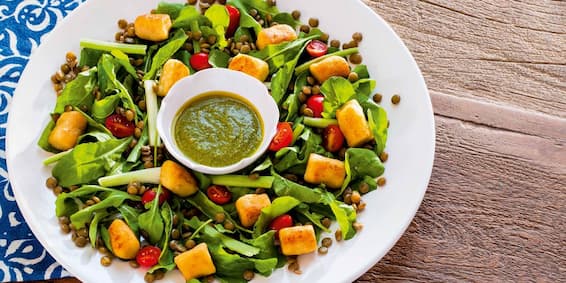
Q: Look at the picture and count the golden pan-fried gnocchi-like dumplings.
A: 13